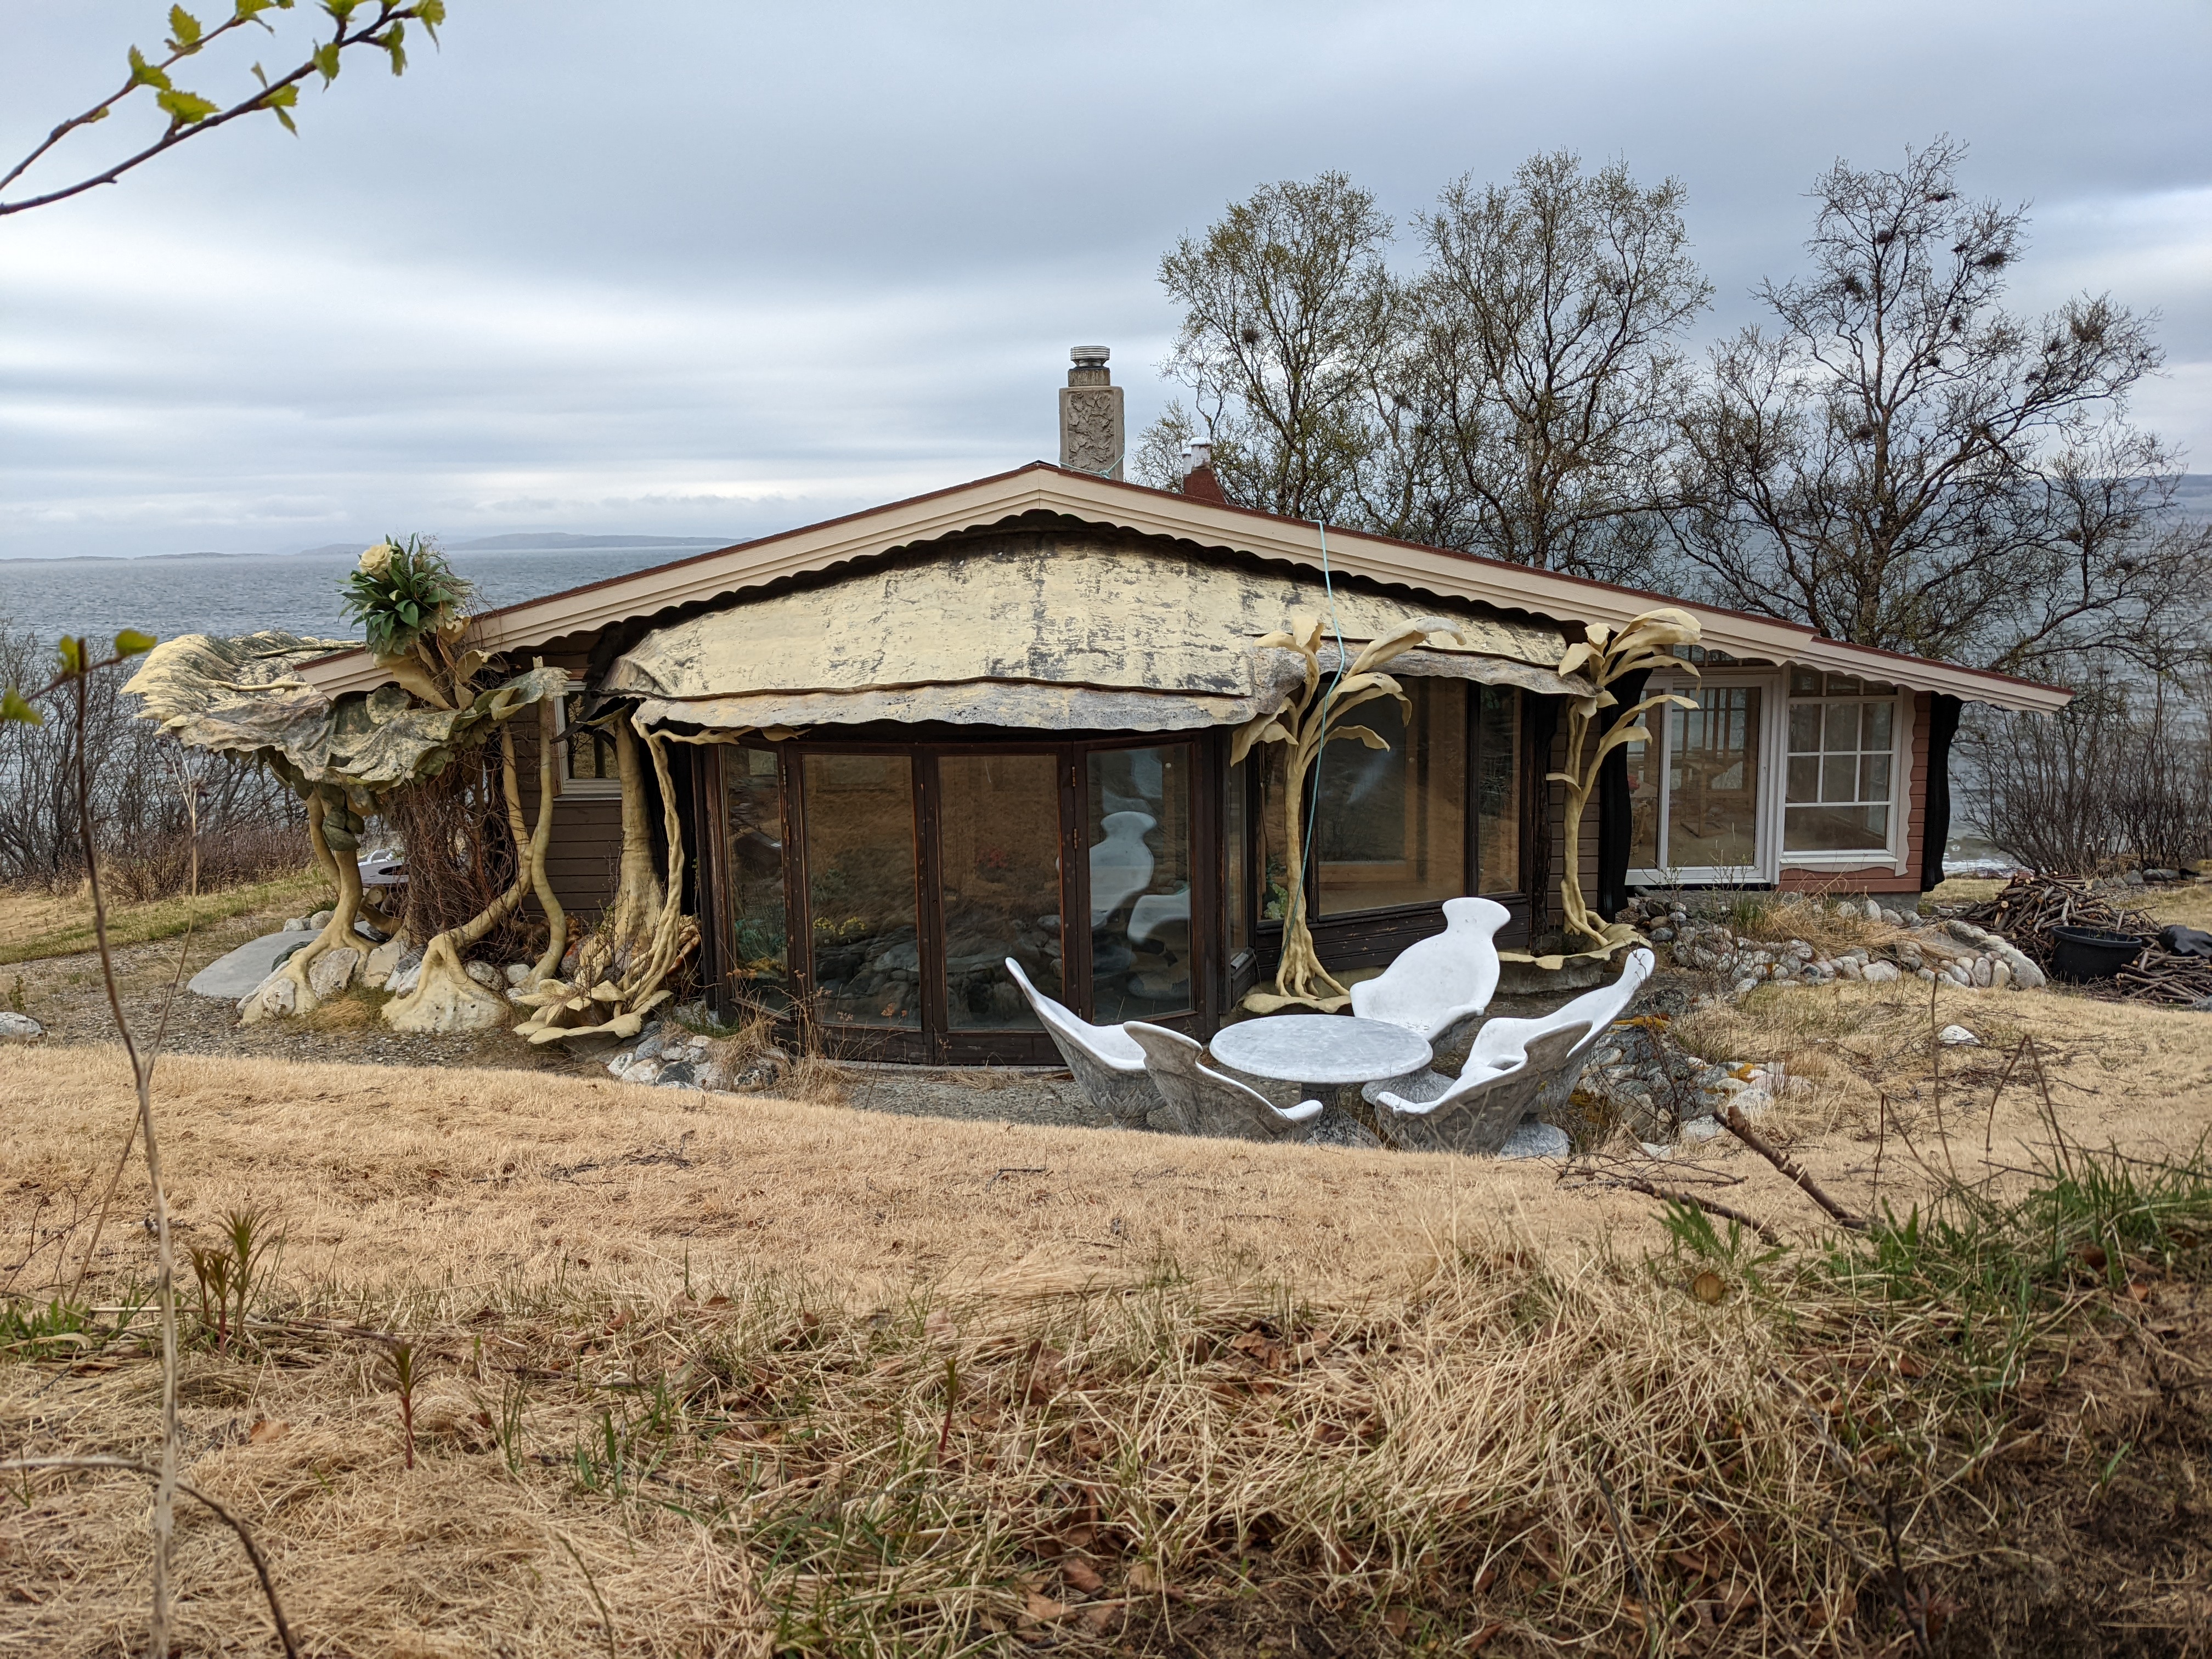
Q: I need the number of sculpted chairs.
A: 5